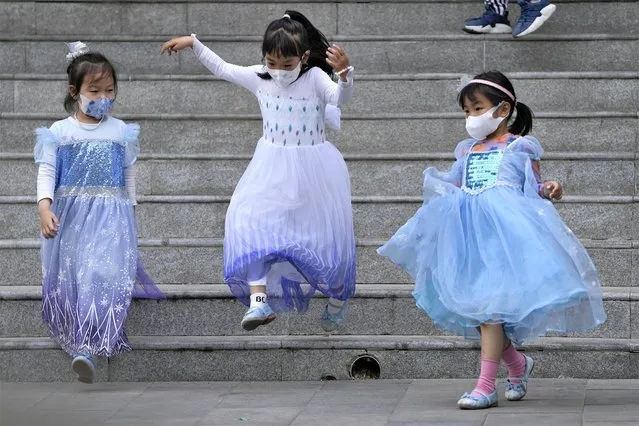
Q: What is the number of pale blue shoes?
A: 5